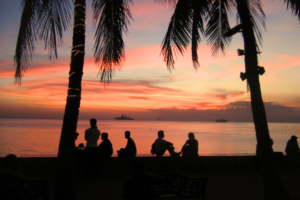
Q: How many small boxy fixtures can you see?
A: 3